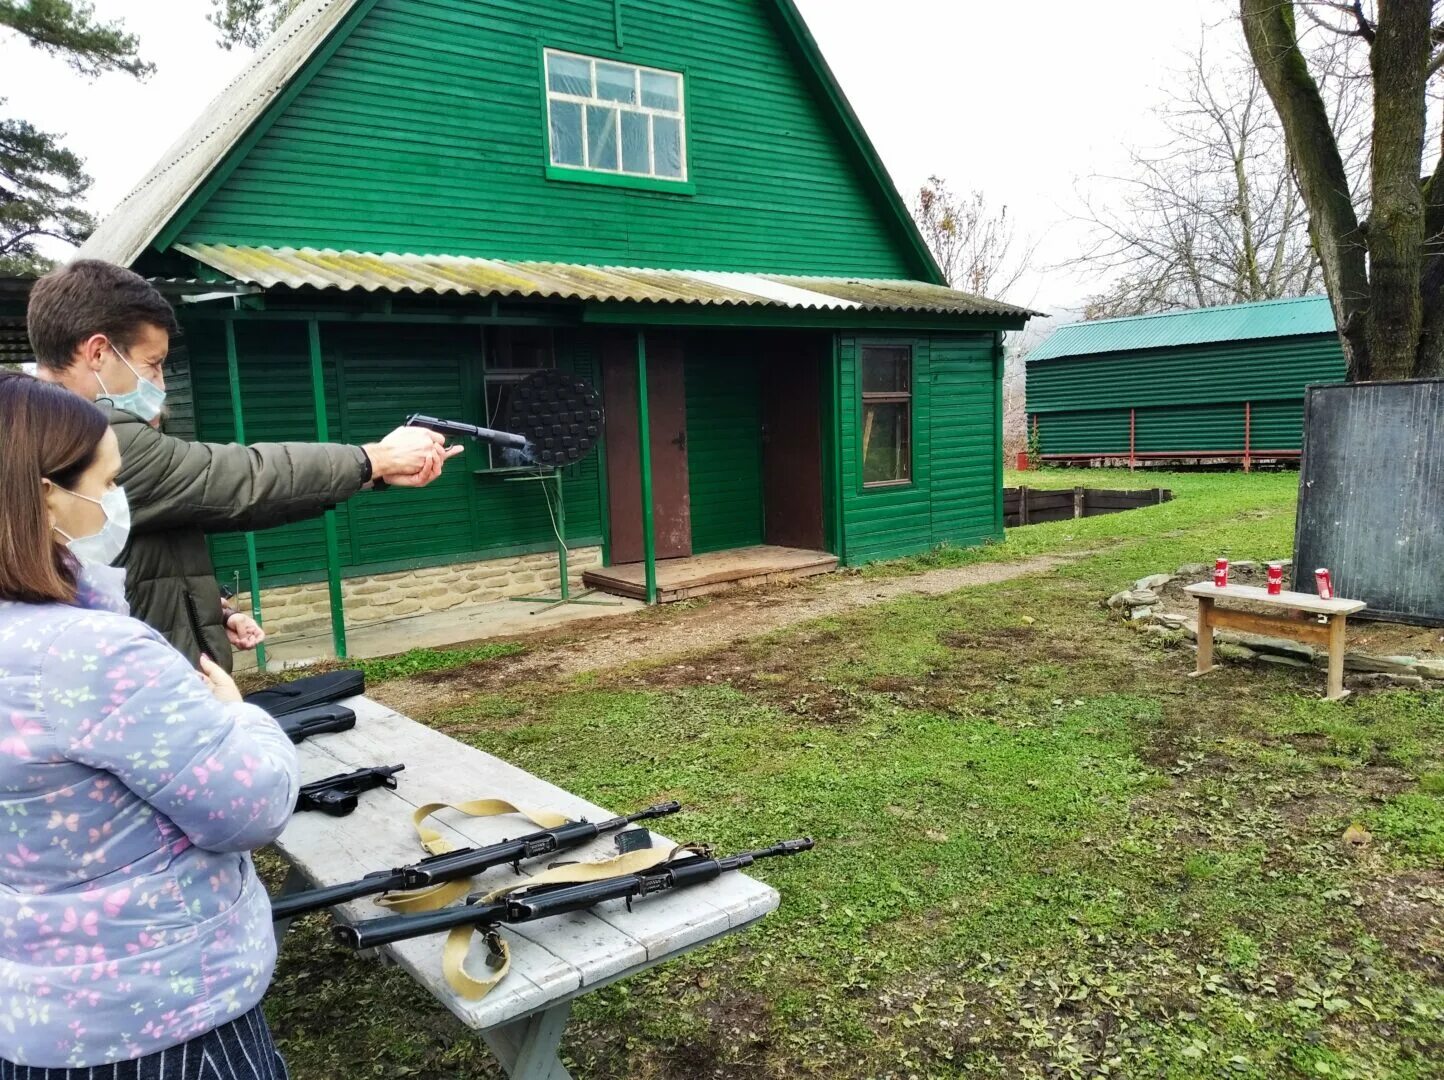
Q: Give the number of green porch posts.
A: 3